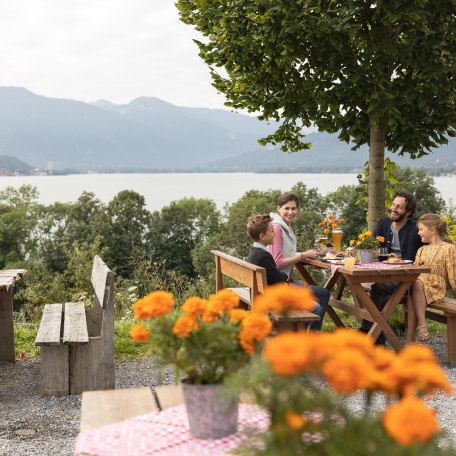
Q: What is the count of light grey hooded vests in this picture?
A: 1